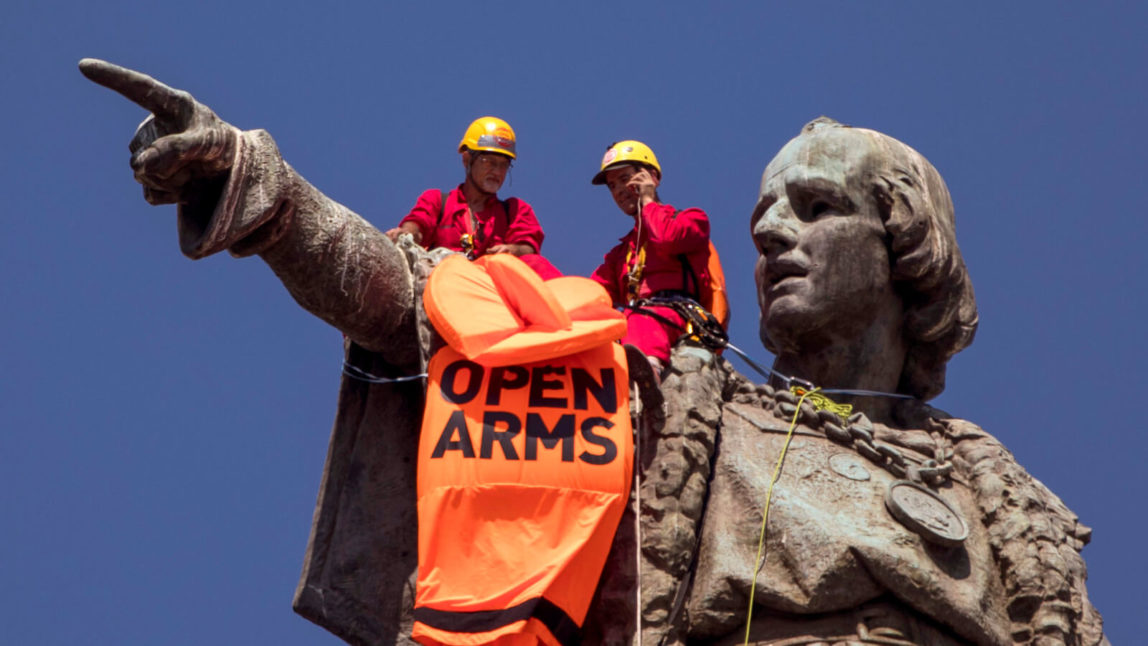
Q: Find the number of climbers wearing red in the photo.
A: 2